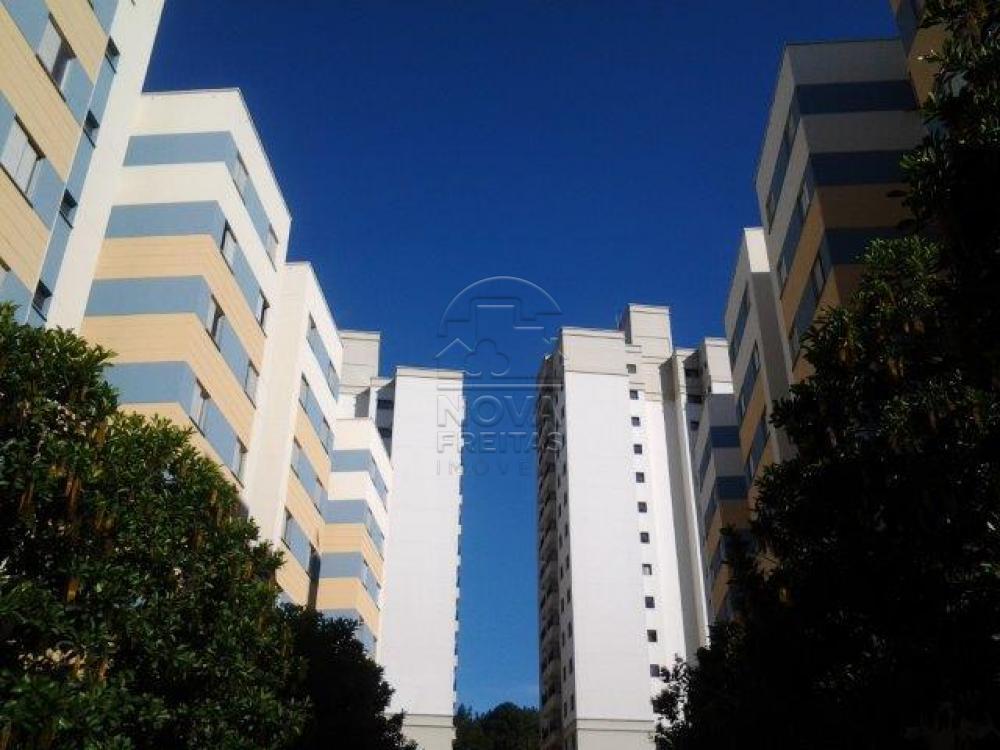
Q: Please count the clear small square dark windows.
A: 11